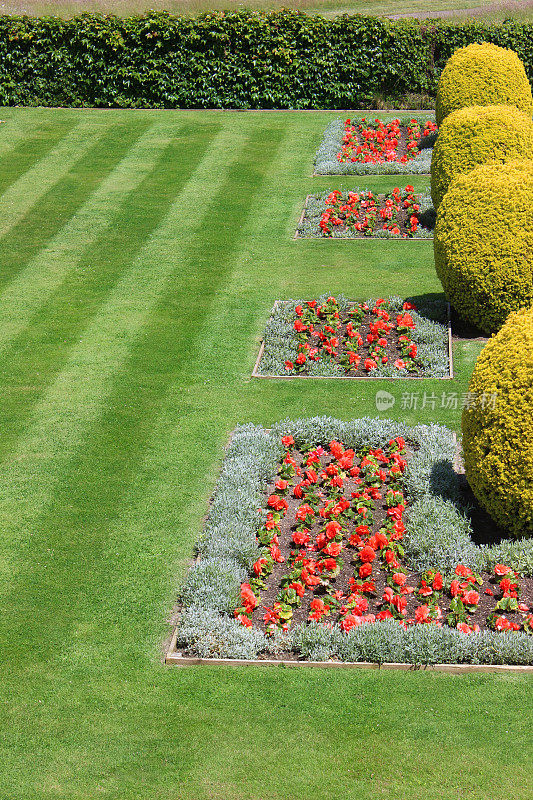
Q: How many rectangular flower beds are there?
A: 4